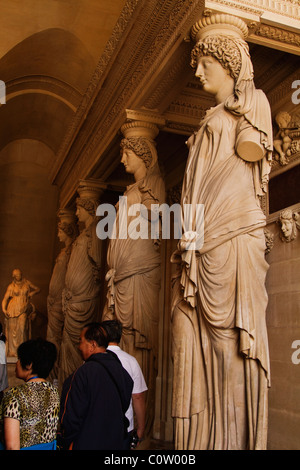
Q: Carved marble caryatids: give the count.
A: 4